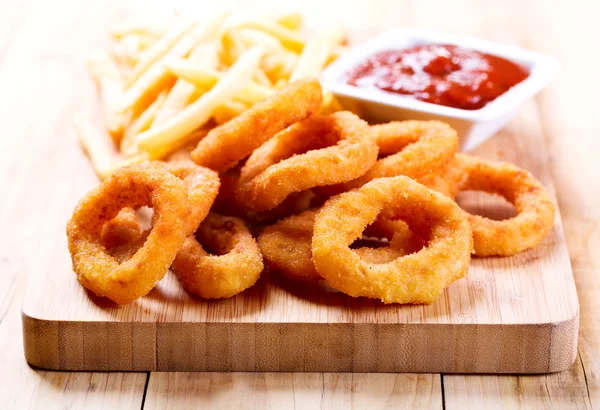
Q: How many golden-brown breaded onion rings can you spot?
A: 9